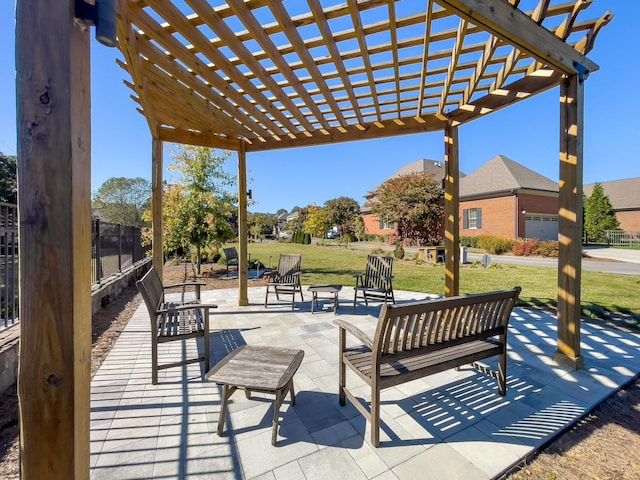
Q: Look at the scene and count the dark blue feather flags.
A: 0